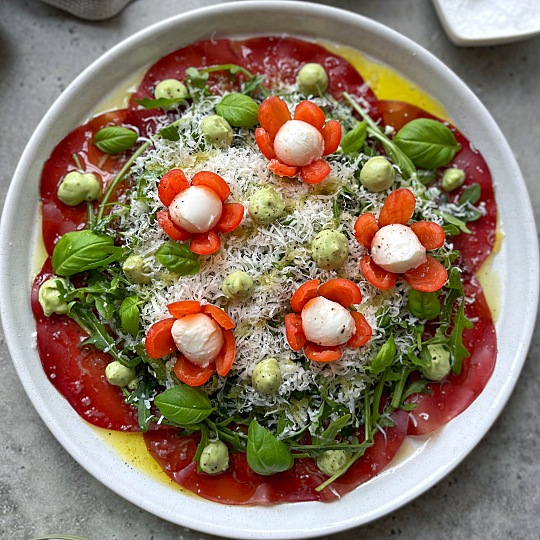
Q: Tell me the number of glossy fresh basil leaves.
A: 11